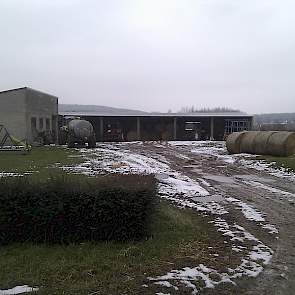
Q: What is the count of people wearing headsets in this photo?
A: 0